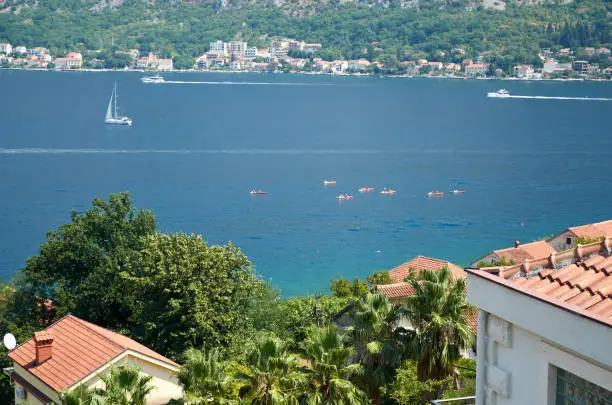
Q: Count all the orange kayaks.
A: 7